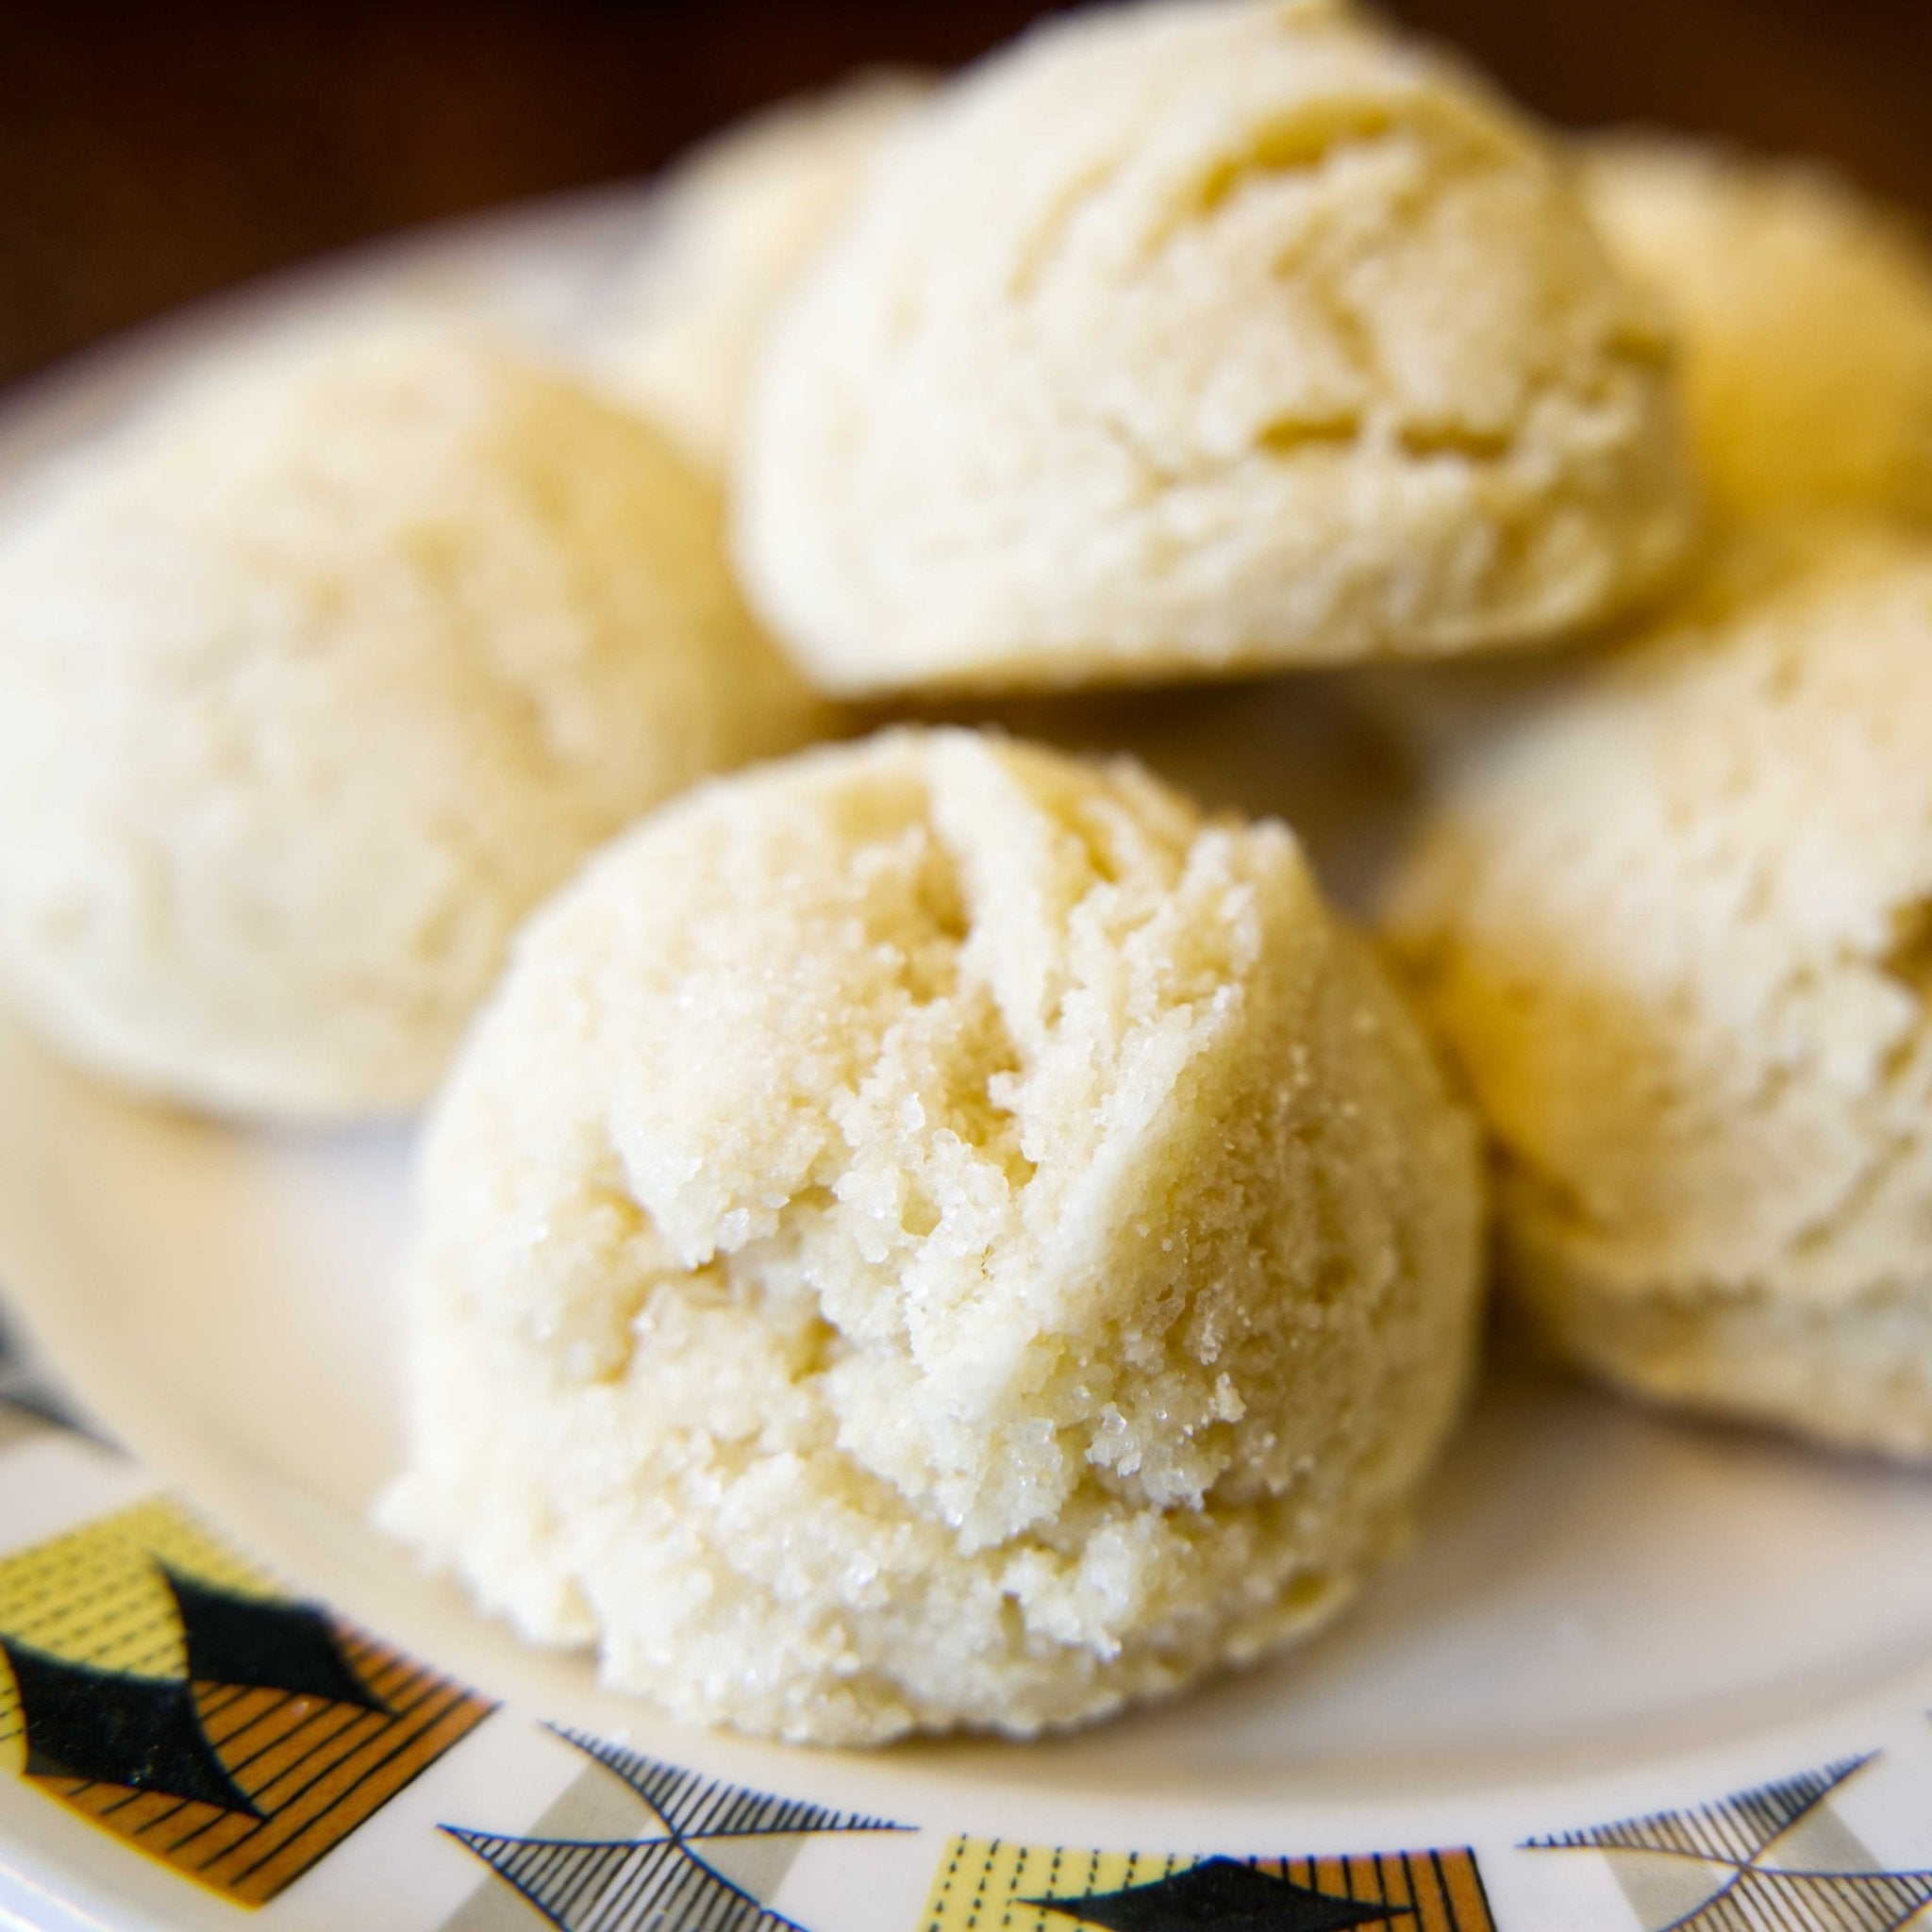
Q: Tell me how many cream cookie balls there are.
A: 6